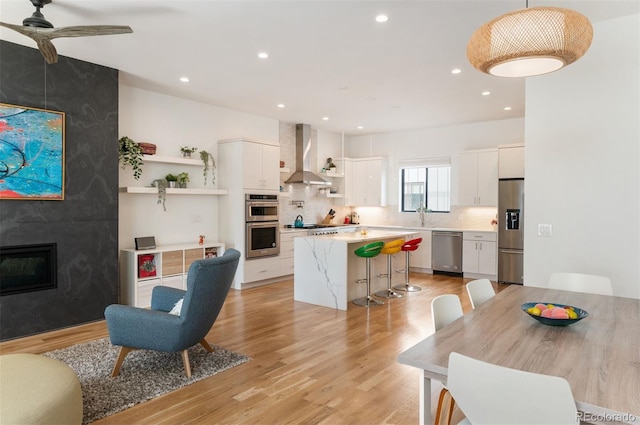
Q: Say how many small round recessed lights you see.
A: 9